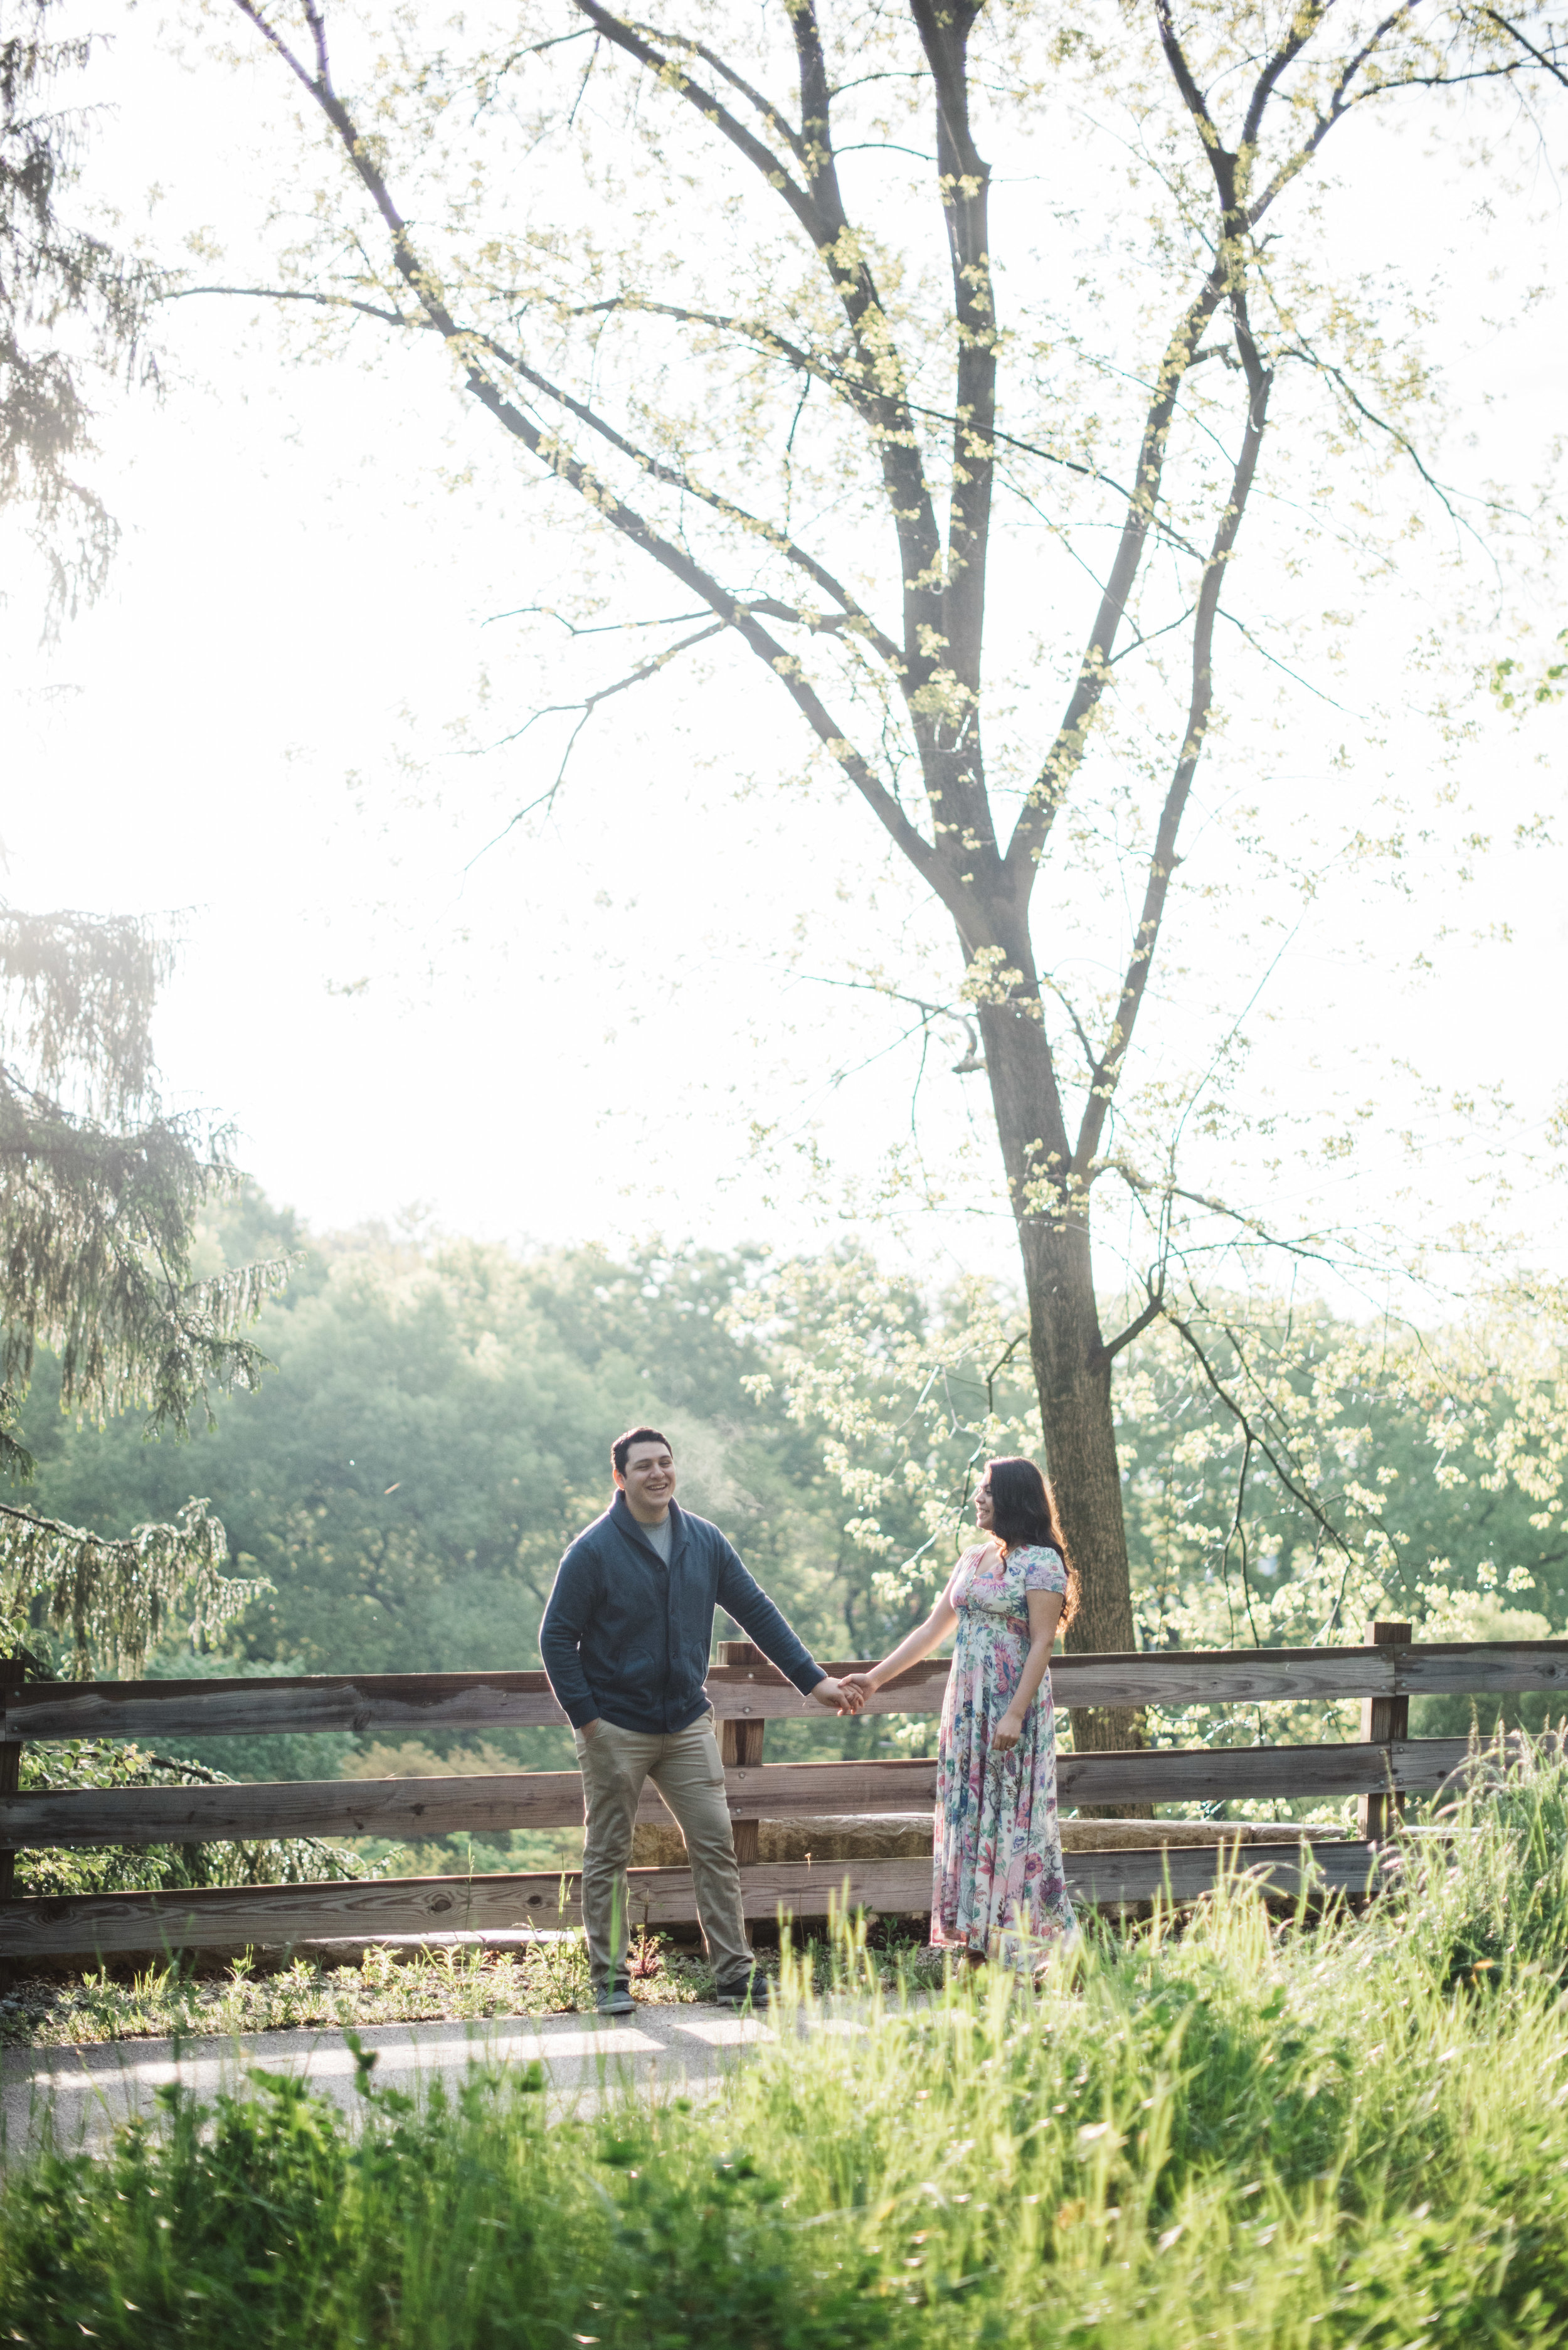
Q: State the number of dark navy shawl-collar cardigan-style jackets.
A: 1